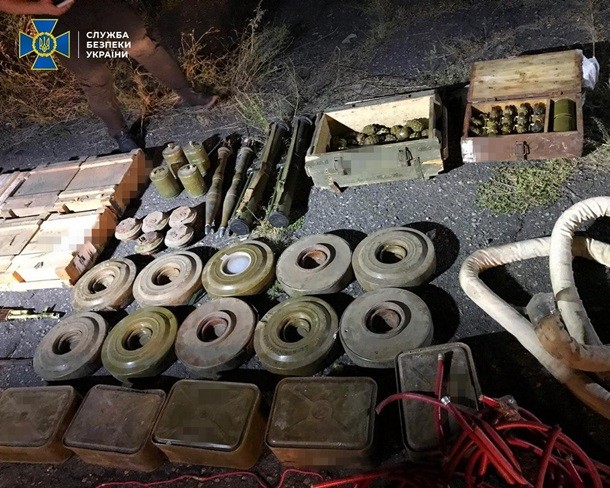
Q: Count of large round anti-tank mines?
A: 10